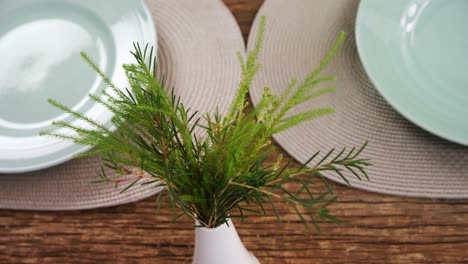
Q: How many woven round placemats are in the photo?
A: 2